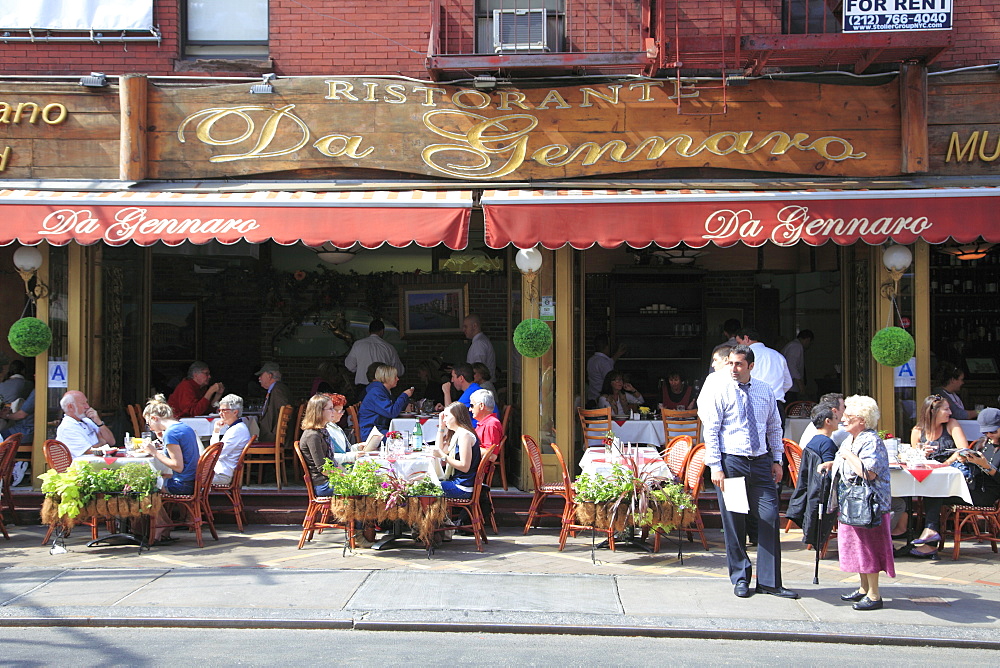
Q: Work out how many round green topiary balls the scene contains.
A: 3